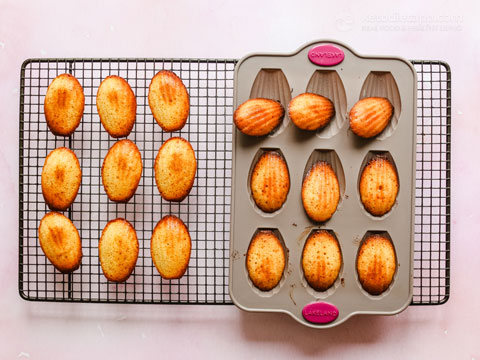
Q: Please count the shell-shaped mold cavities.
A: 9